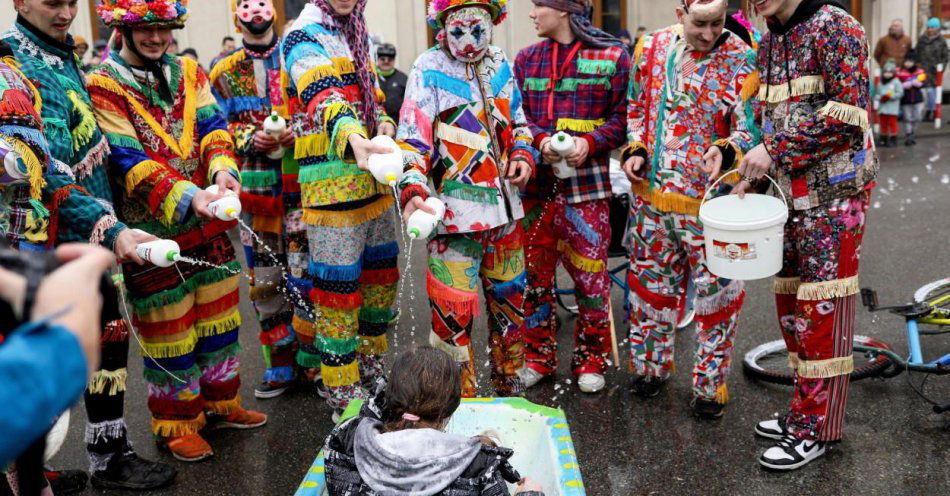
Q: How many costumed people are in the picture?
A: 9